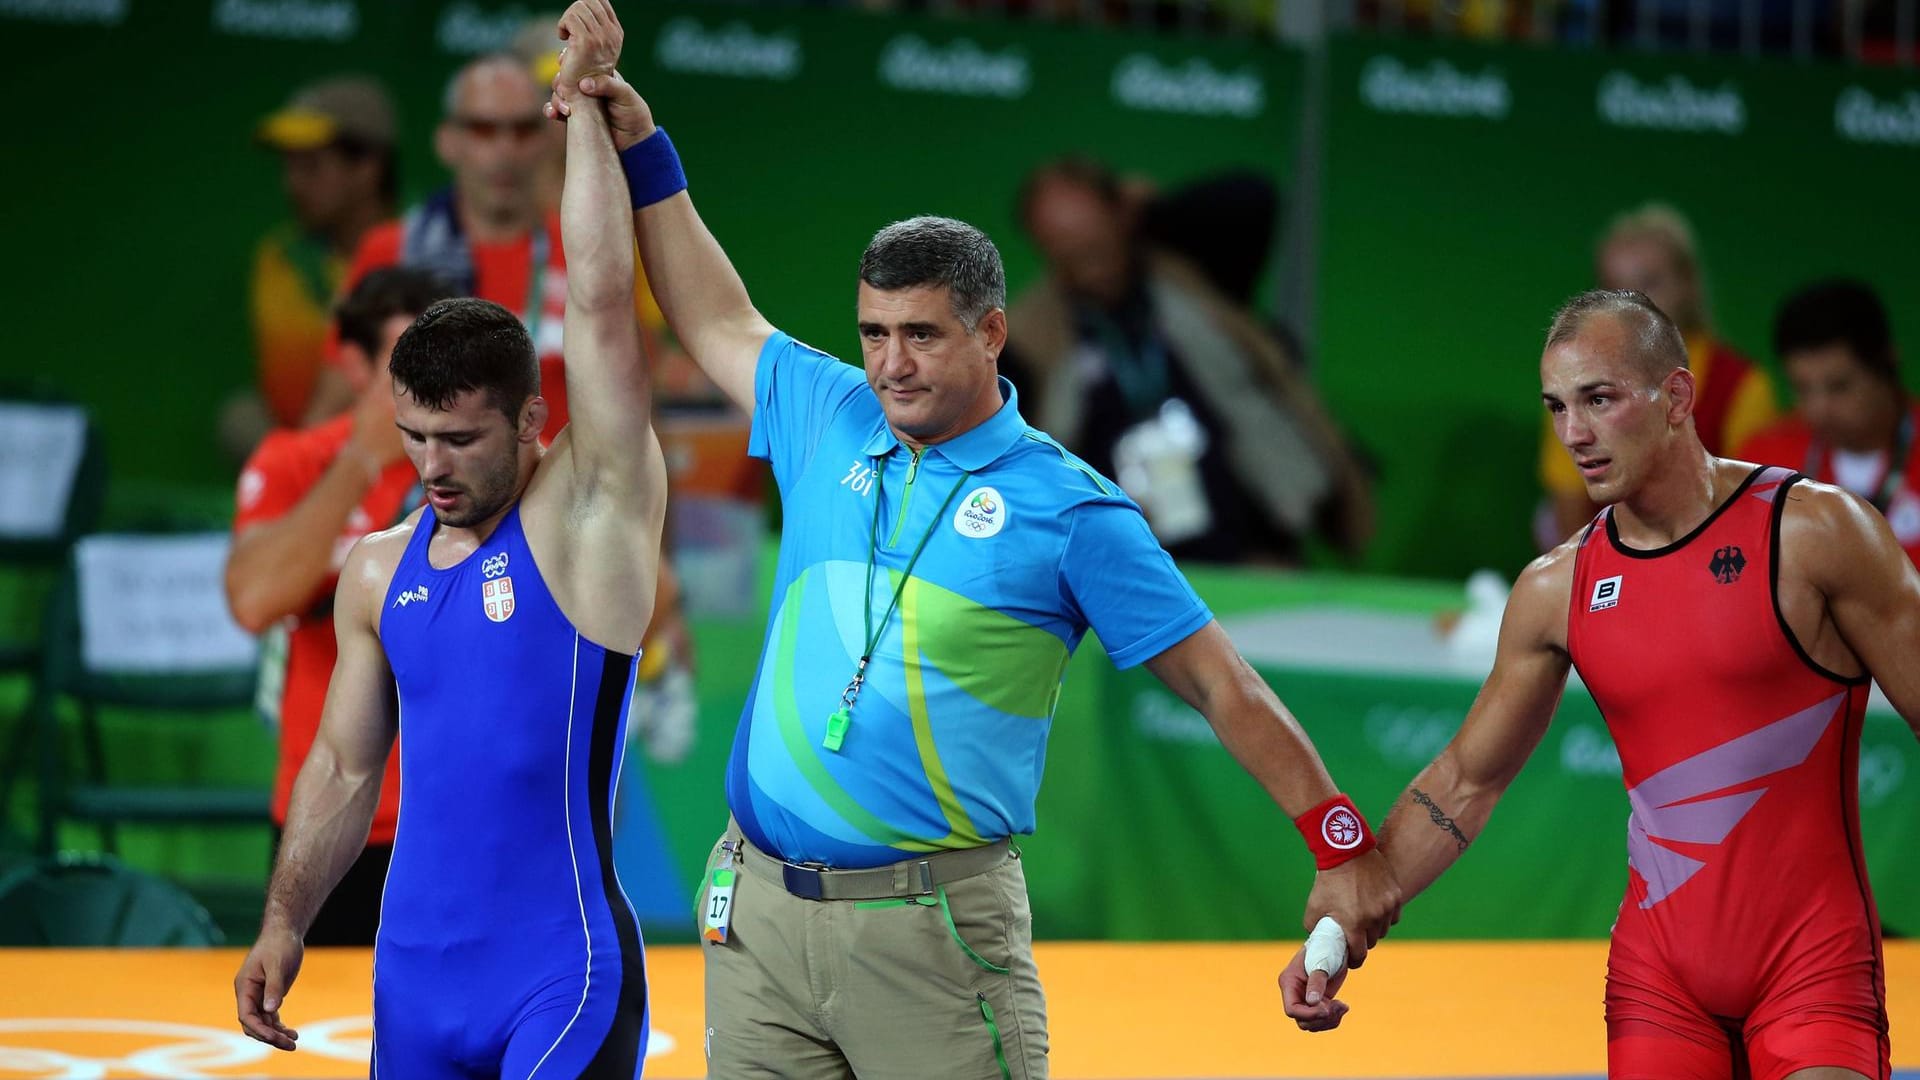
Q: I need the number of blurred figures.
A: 7